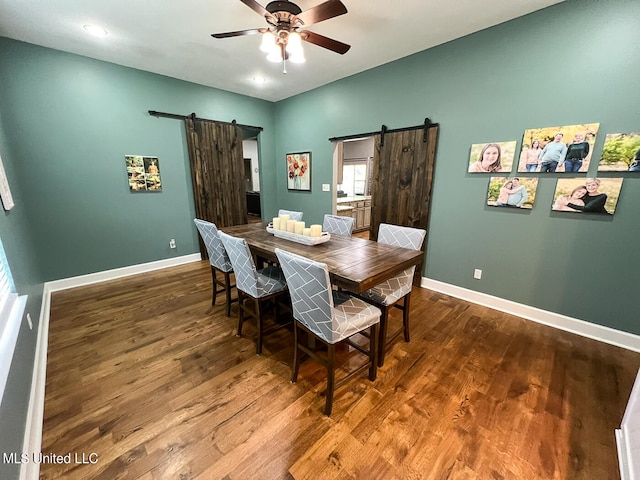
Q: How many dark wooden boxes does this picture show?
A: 0